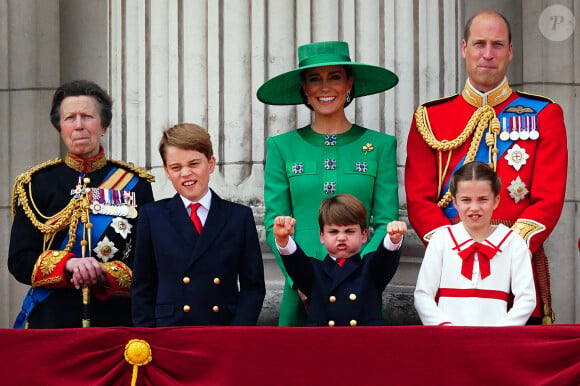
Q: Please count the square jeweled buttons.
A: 5